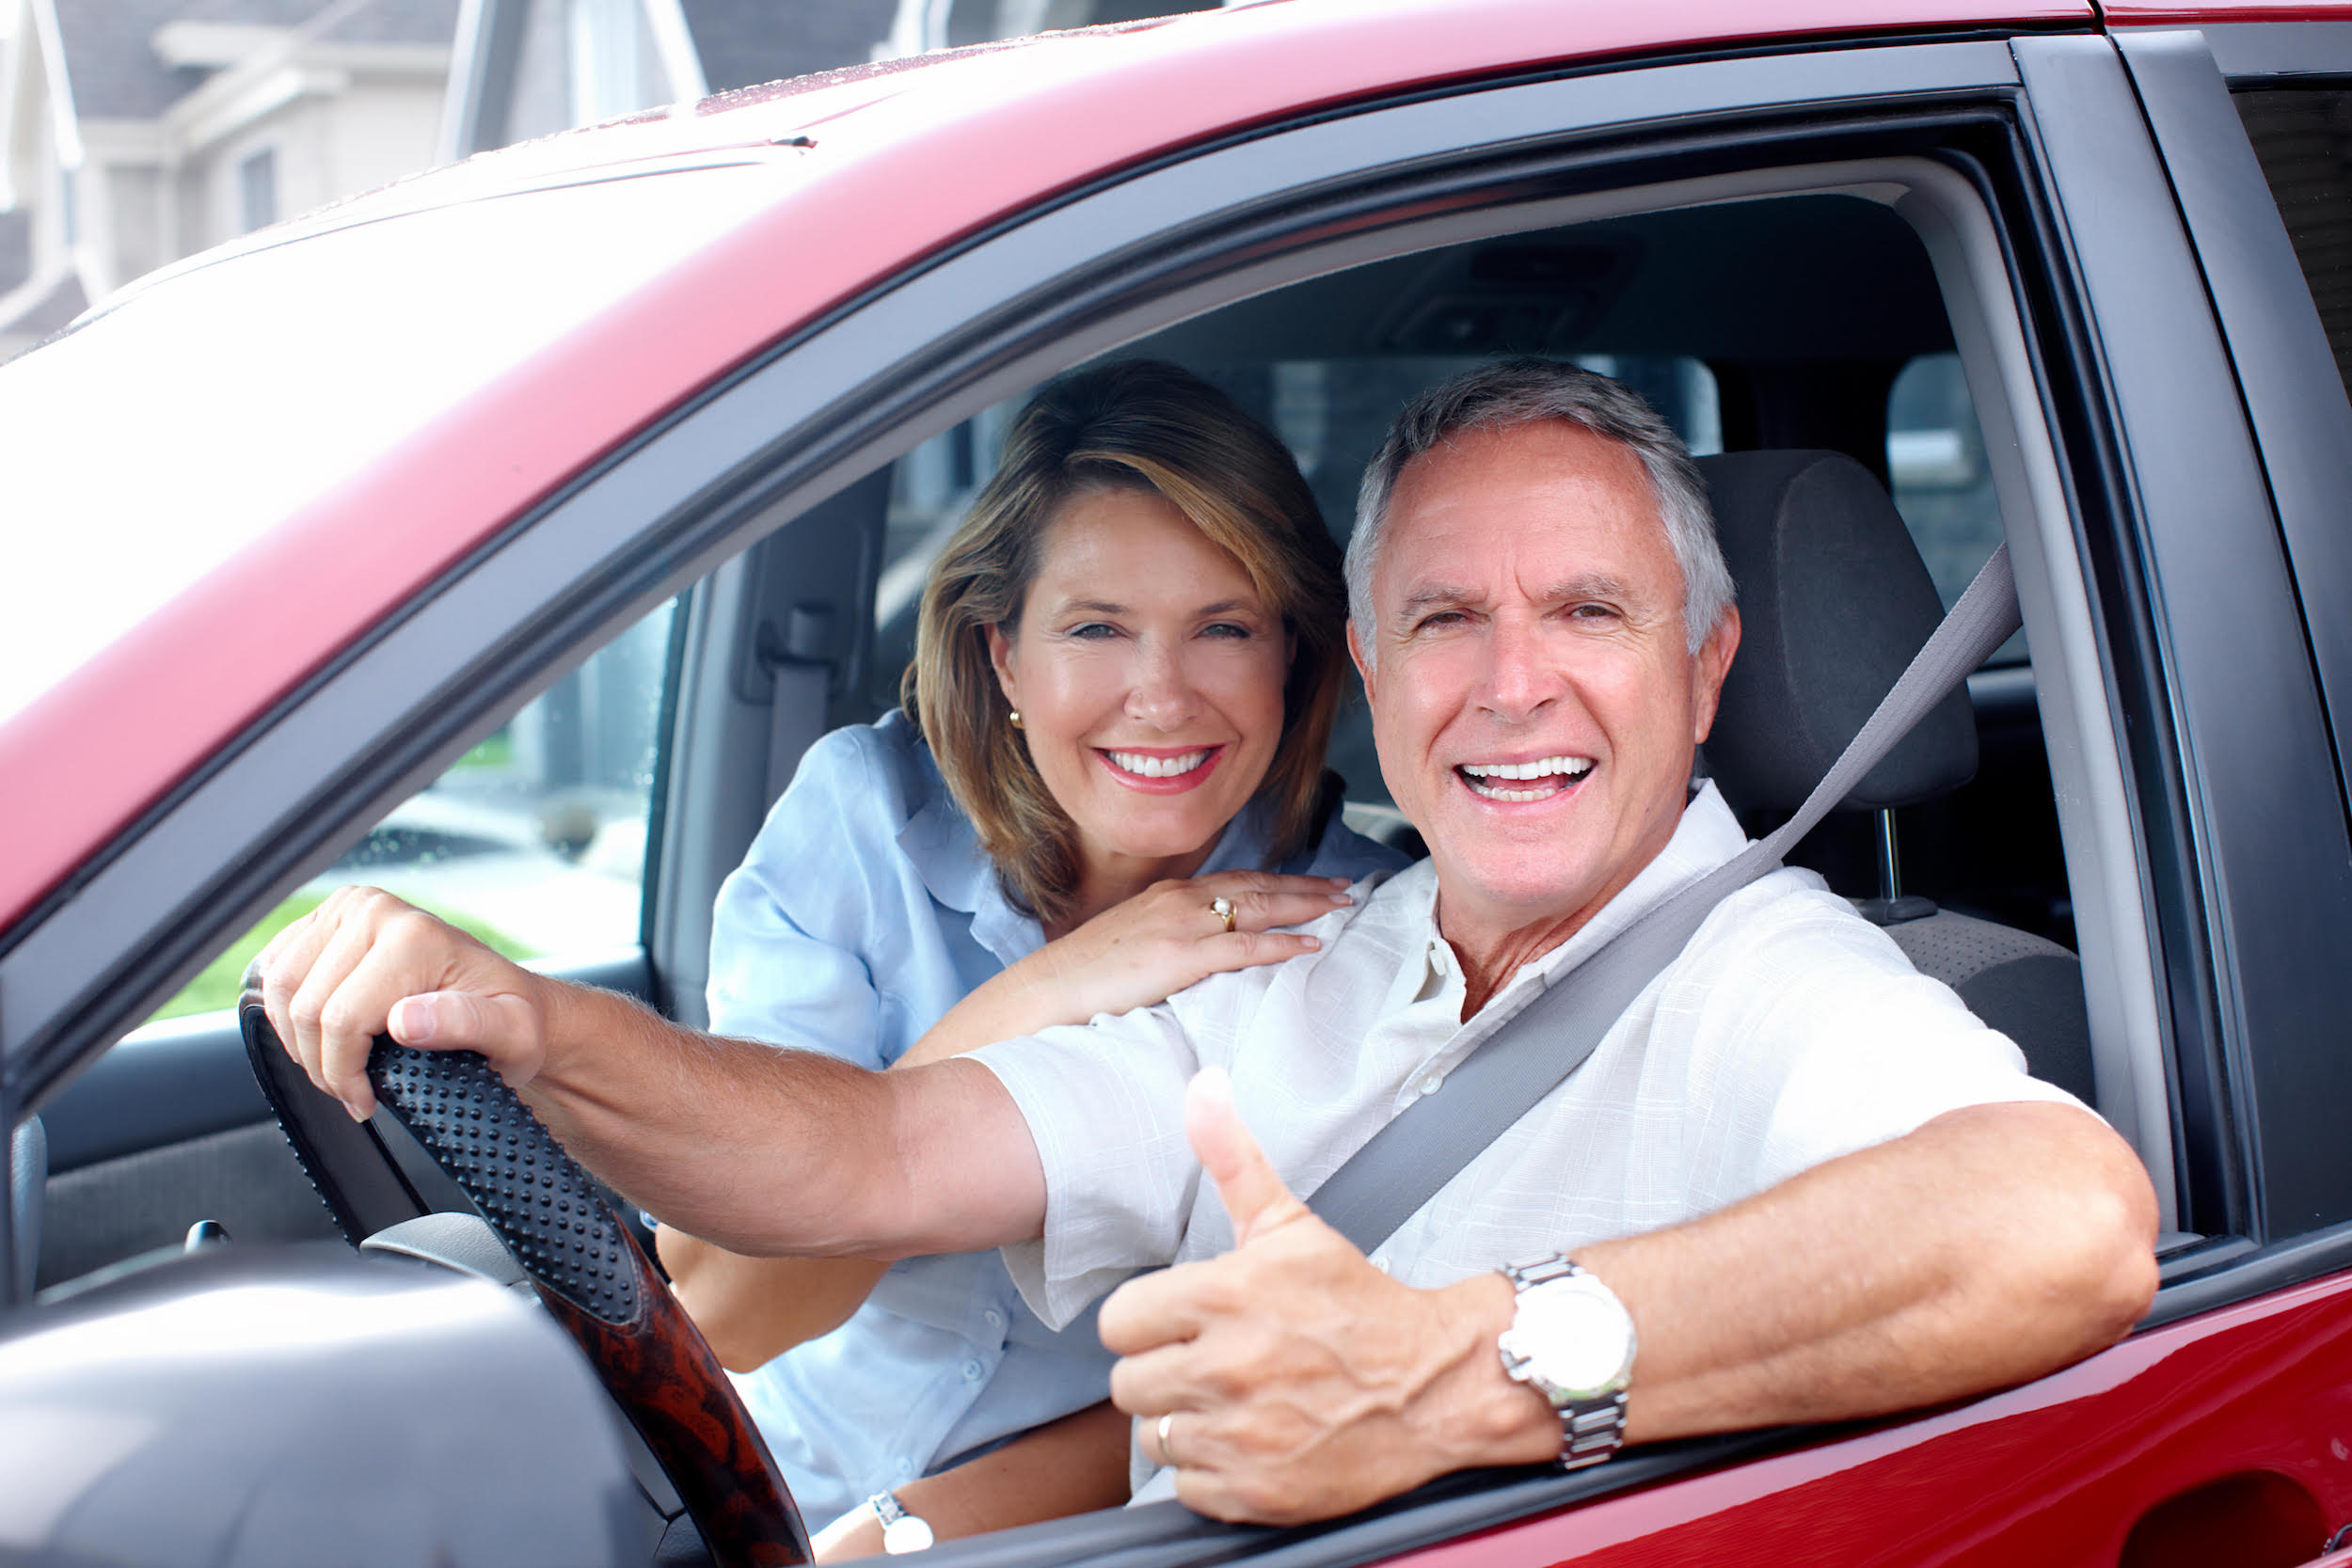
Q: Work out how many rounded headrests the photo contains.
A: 1